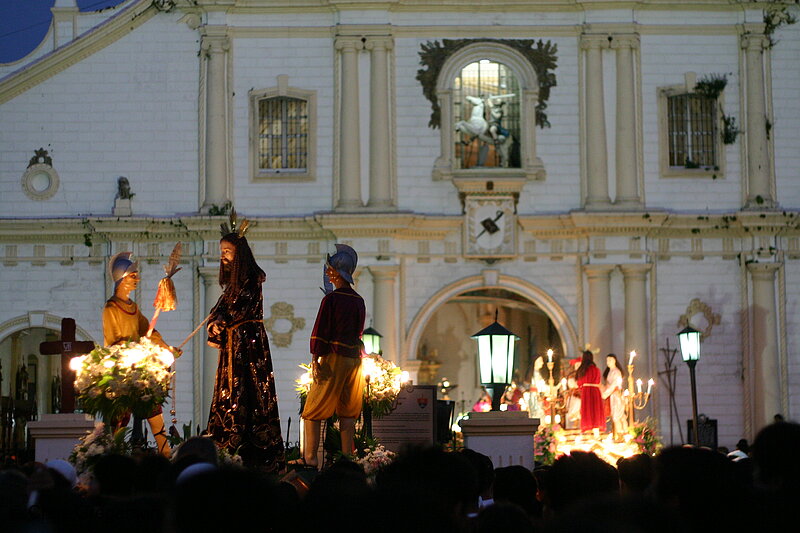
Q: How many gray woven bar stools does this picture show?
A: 0